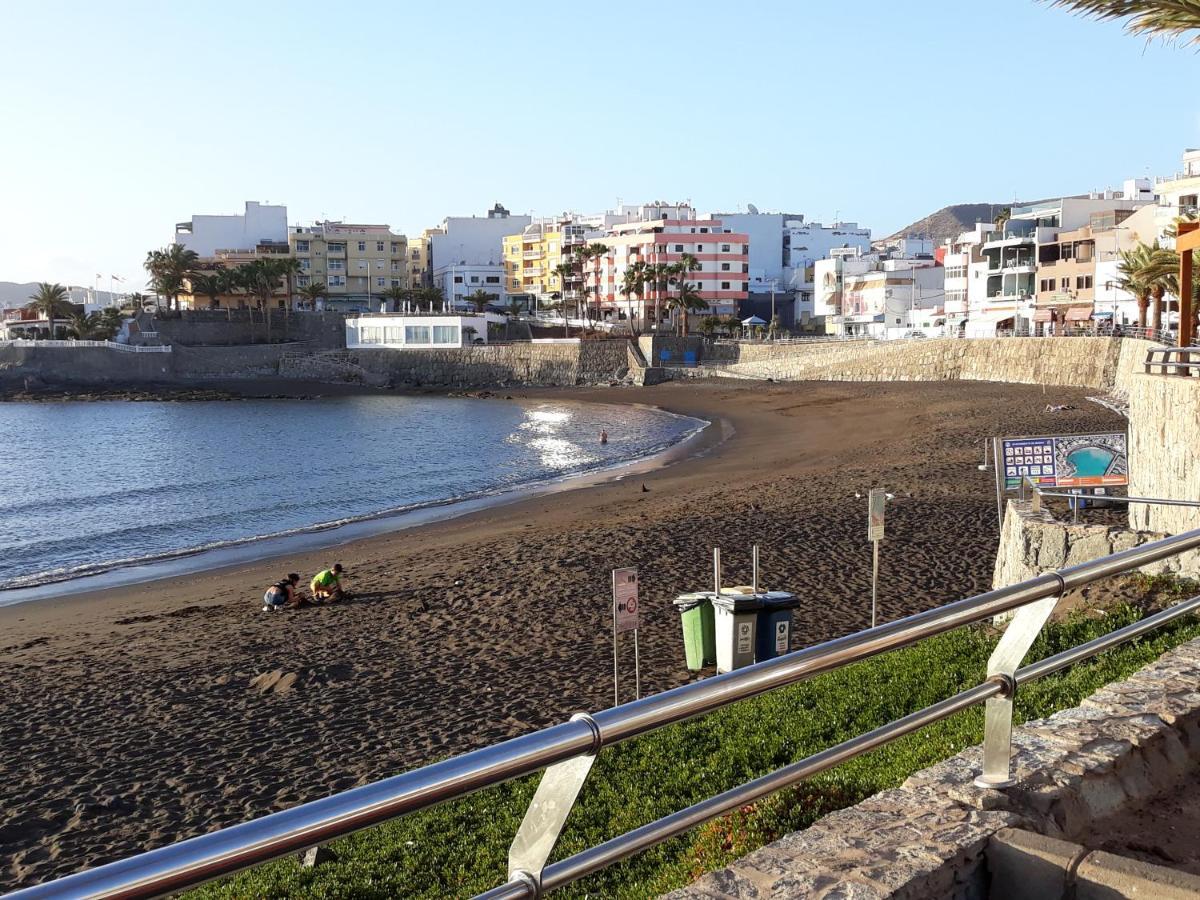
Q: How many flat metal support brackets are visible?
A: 2